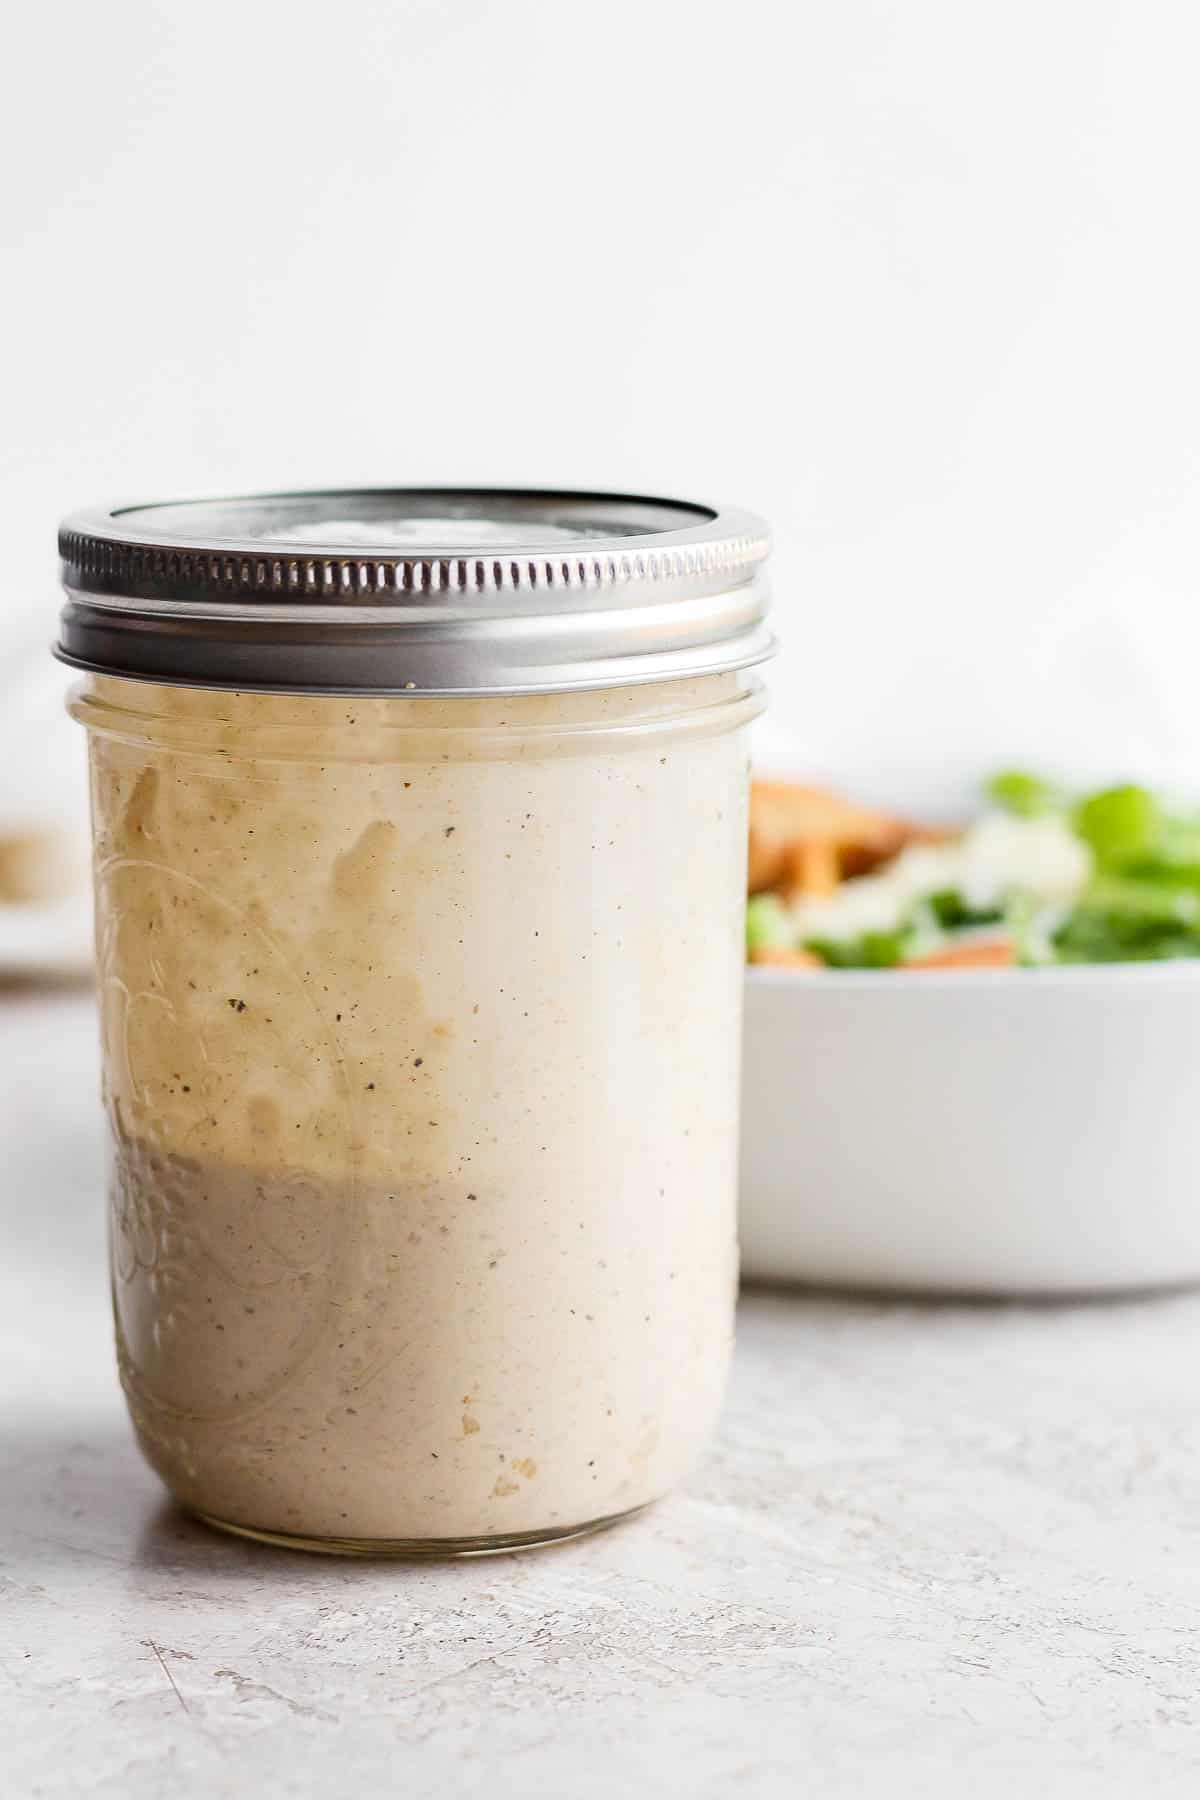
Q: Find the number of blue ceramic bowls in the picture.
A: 0